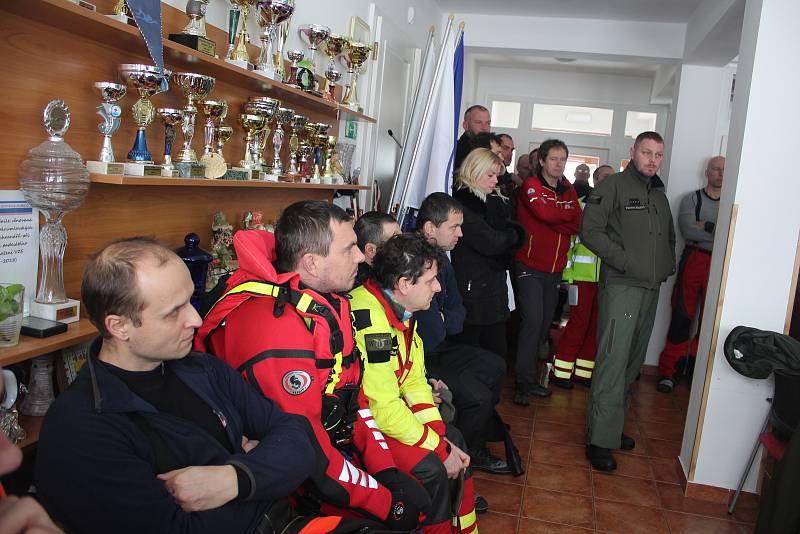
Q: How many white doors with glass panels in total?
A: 1